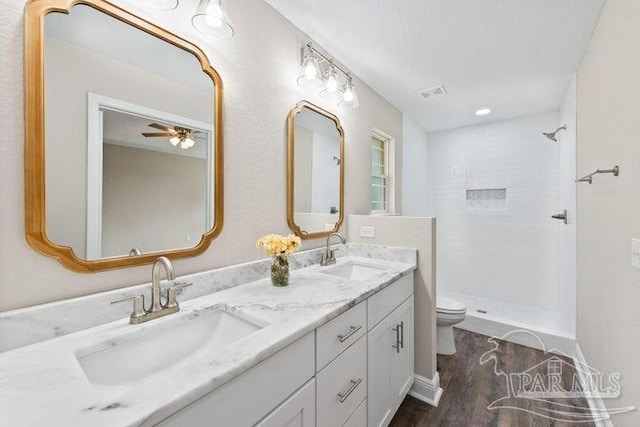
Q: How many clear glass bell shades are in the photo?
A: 5